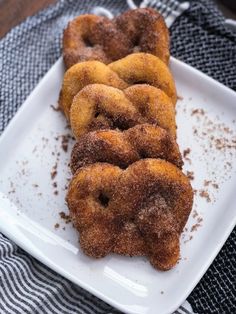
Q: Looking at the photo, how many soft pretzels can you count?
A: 5